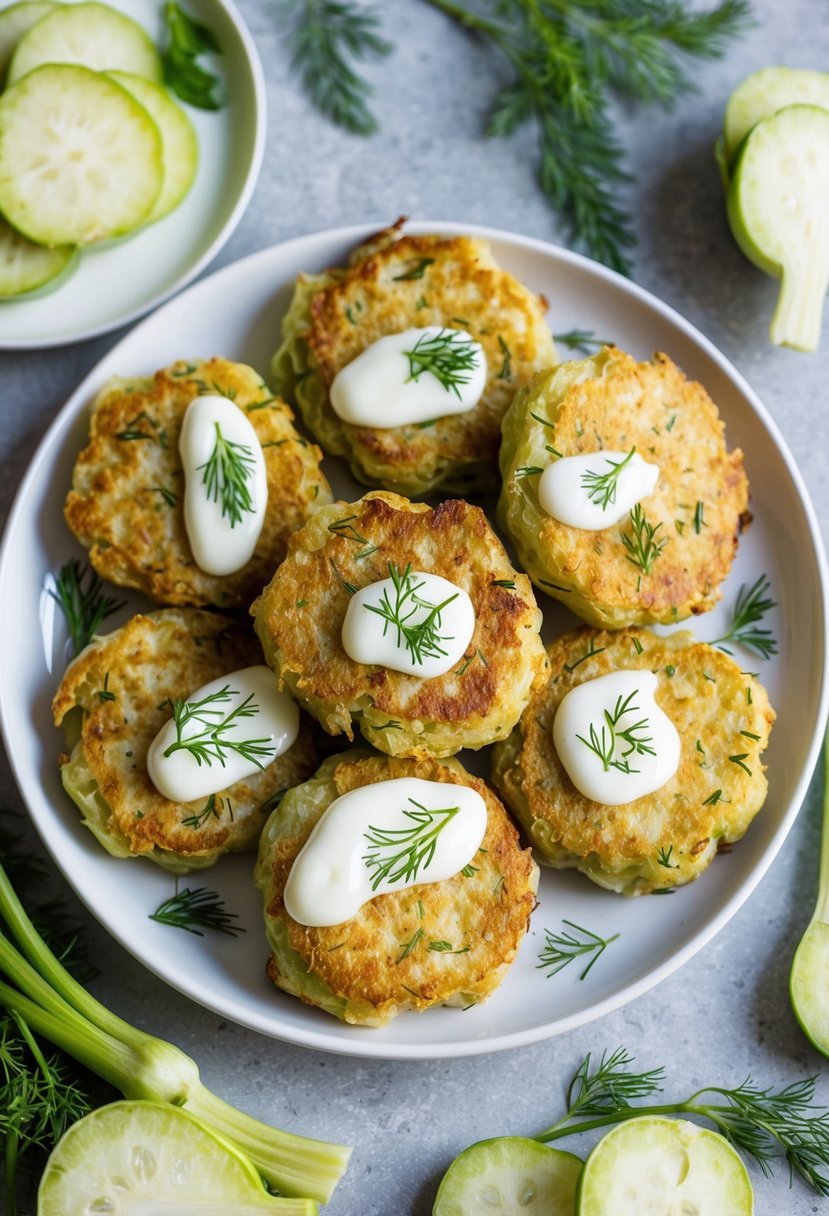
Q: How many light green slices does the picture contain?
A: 11